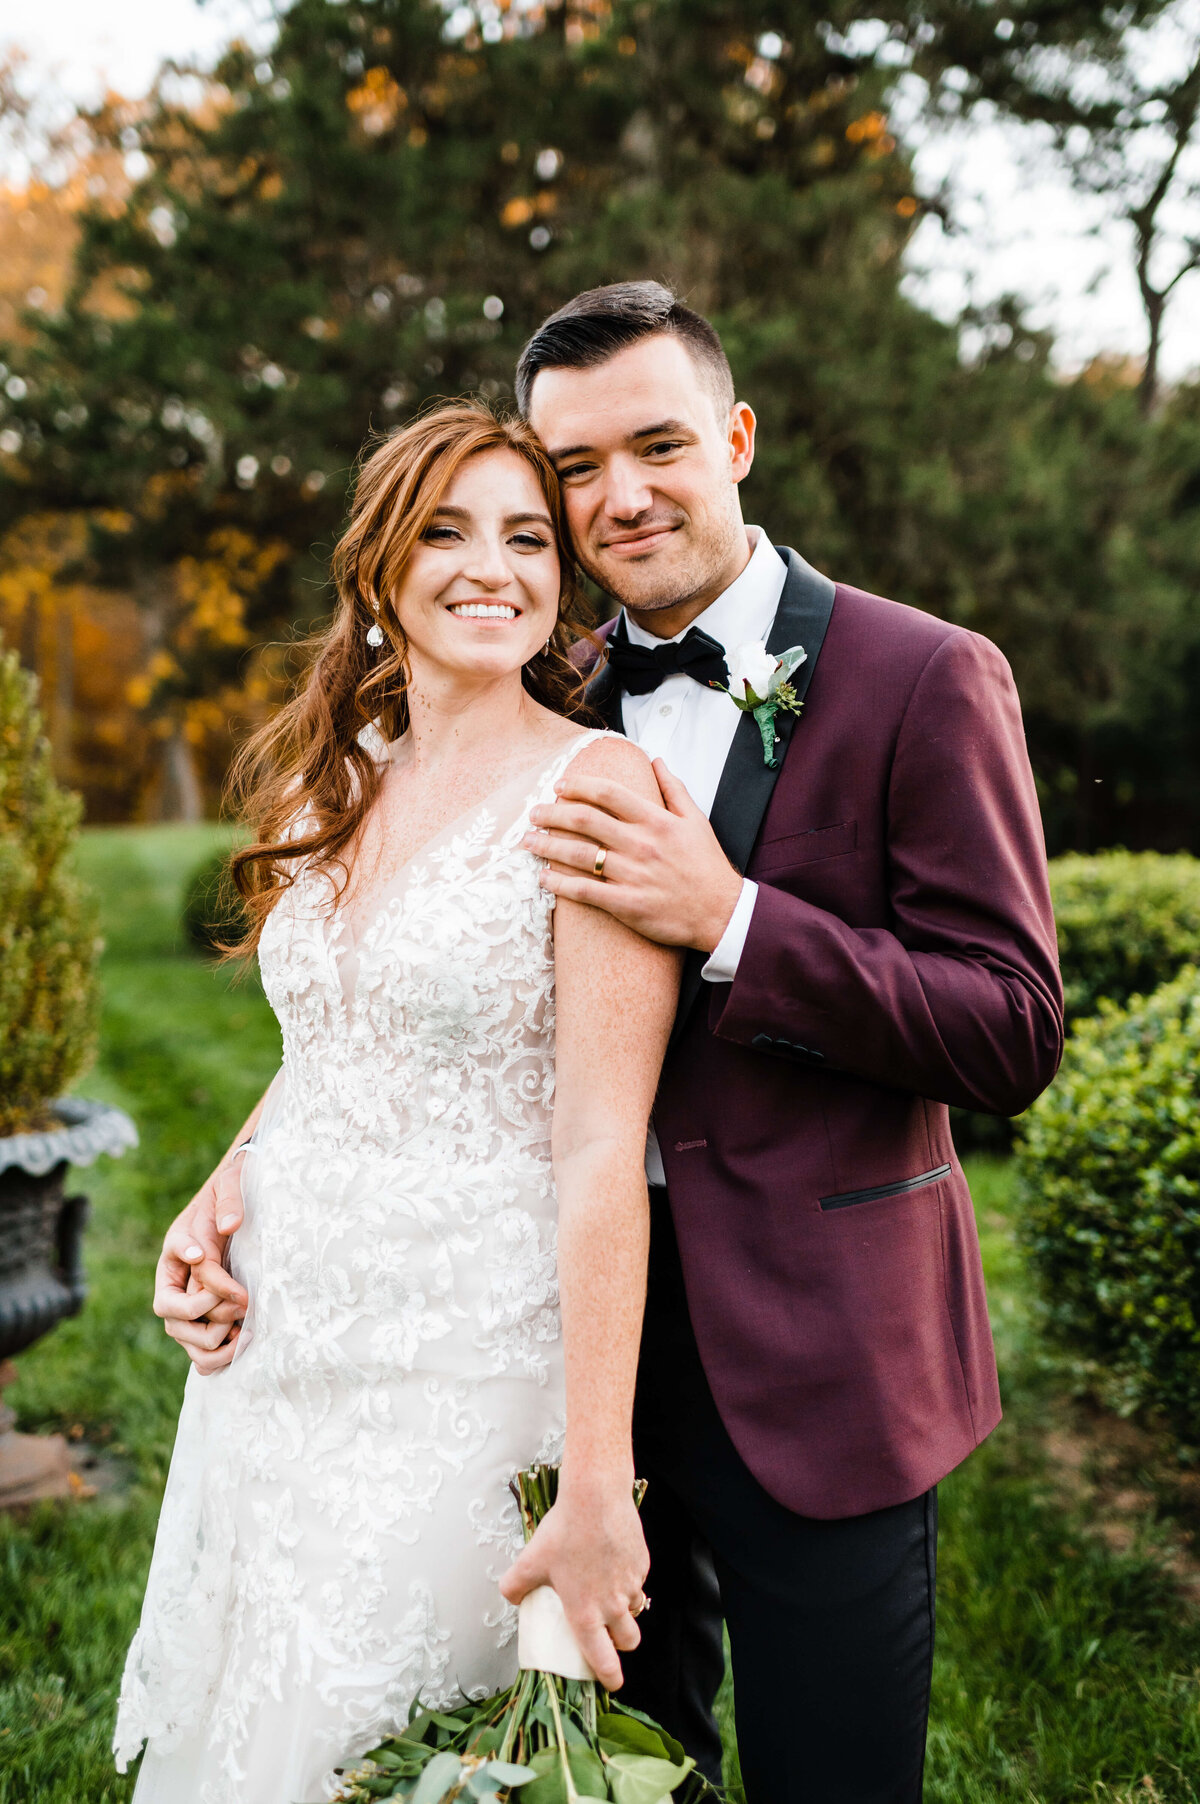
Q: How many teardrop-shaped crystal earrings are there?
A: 1